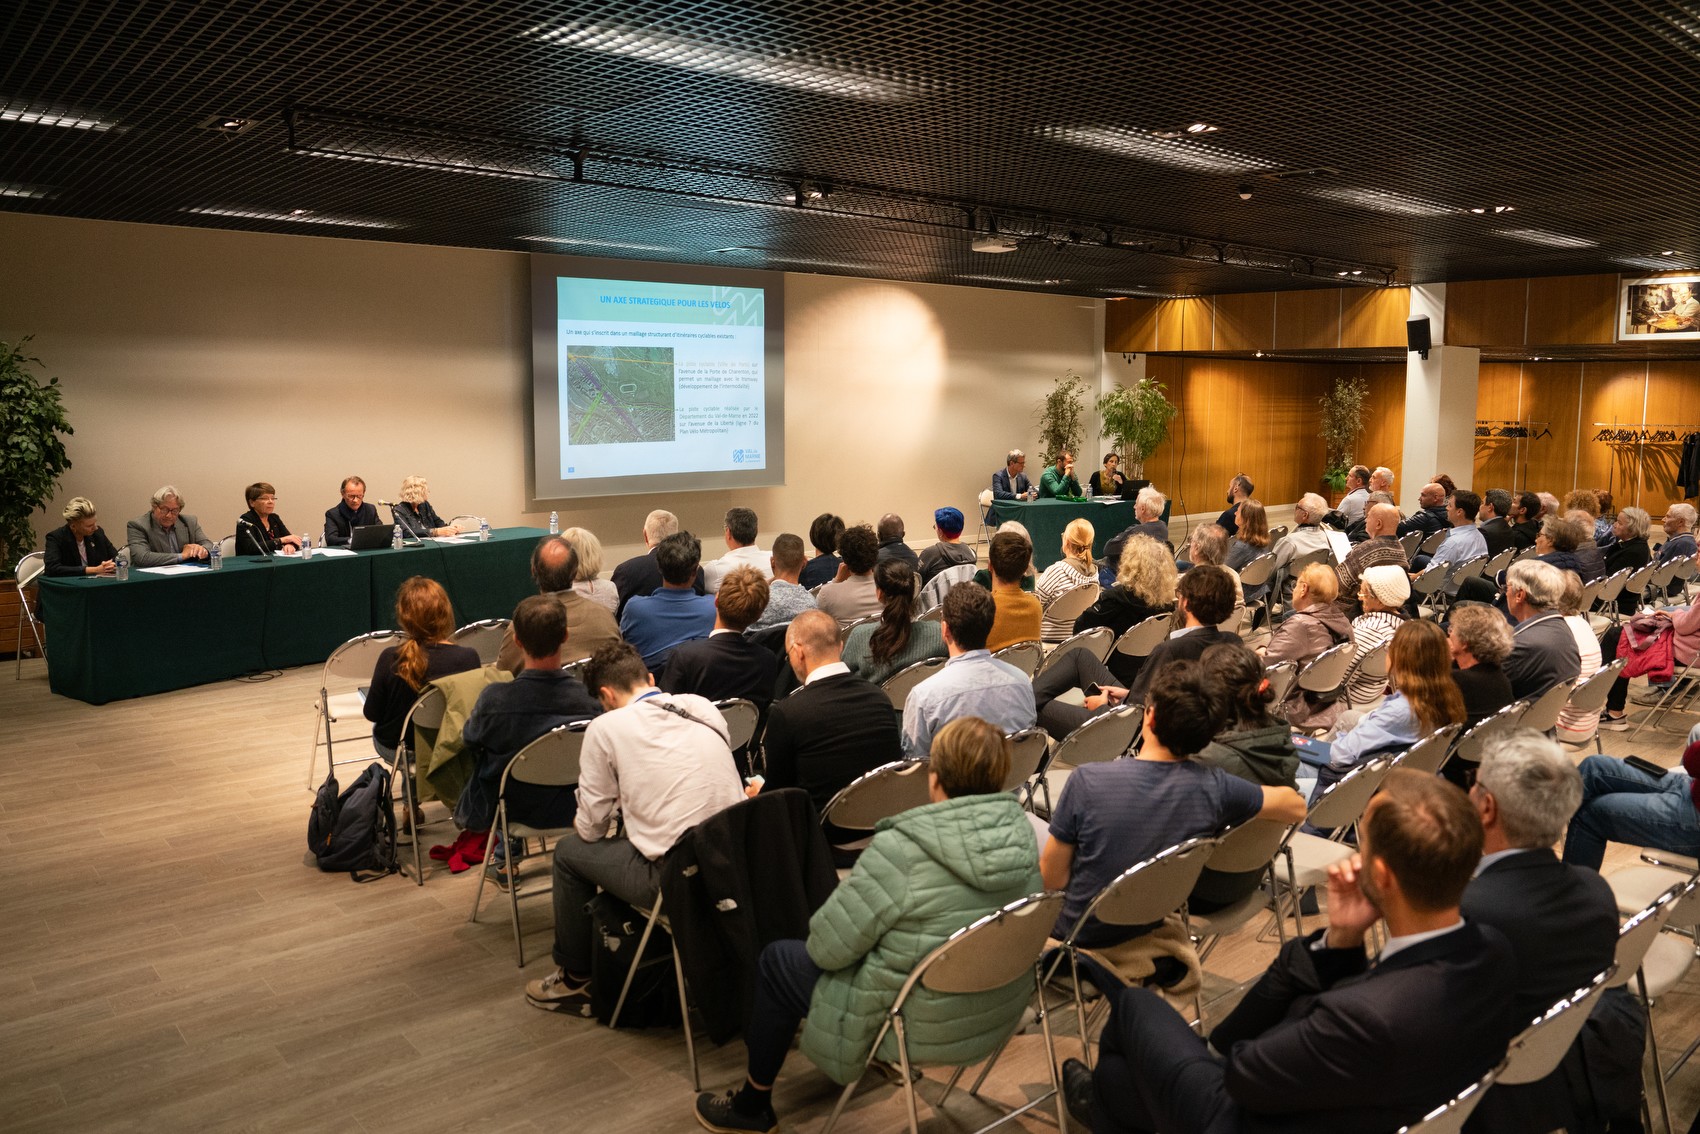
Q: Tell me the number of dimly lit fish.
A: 0